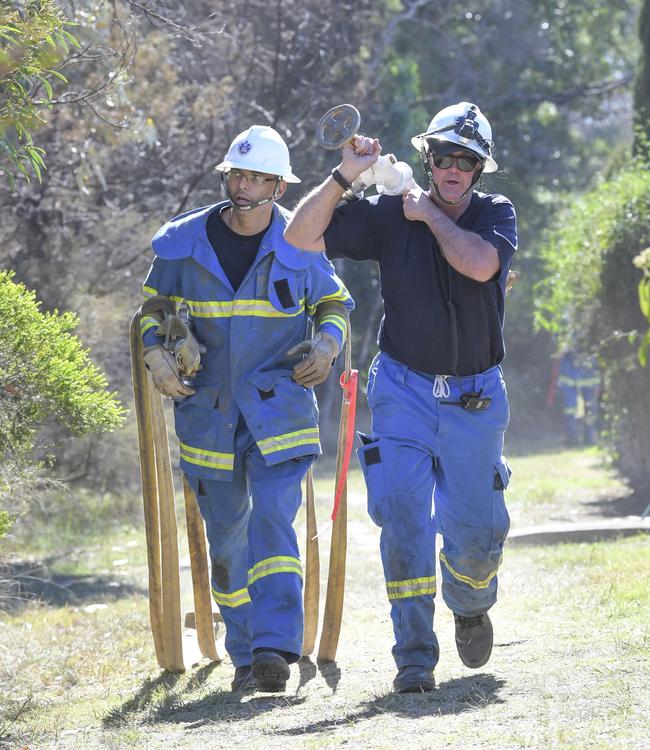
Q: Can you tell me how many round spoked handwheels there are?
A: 1